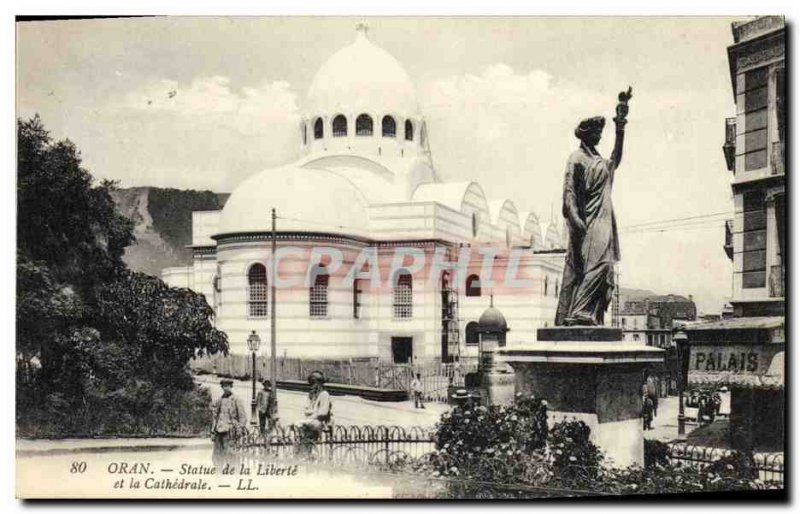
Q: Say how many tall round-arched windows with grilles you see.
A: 3